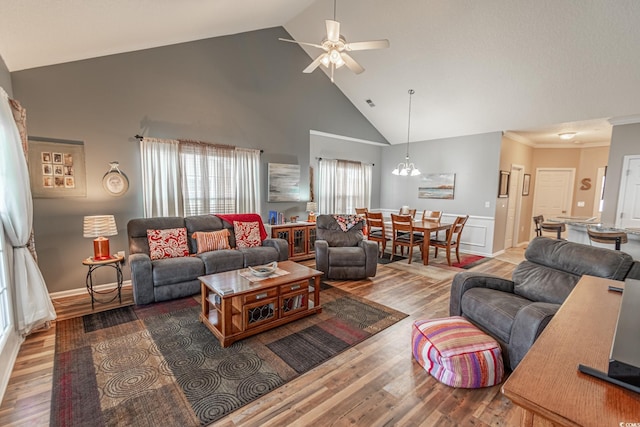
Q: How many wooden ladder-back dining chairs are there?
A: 6